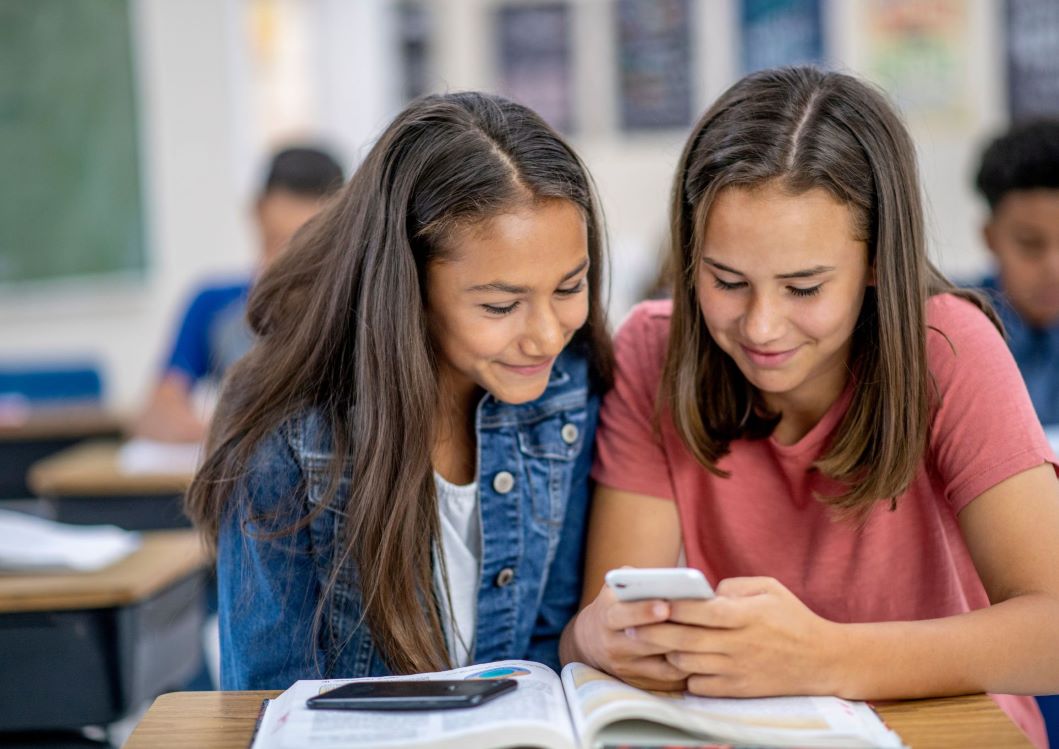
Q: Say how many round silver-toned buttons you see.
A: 3